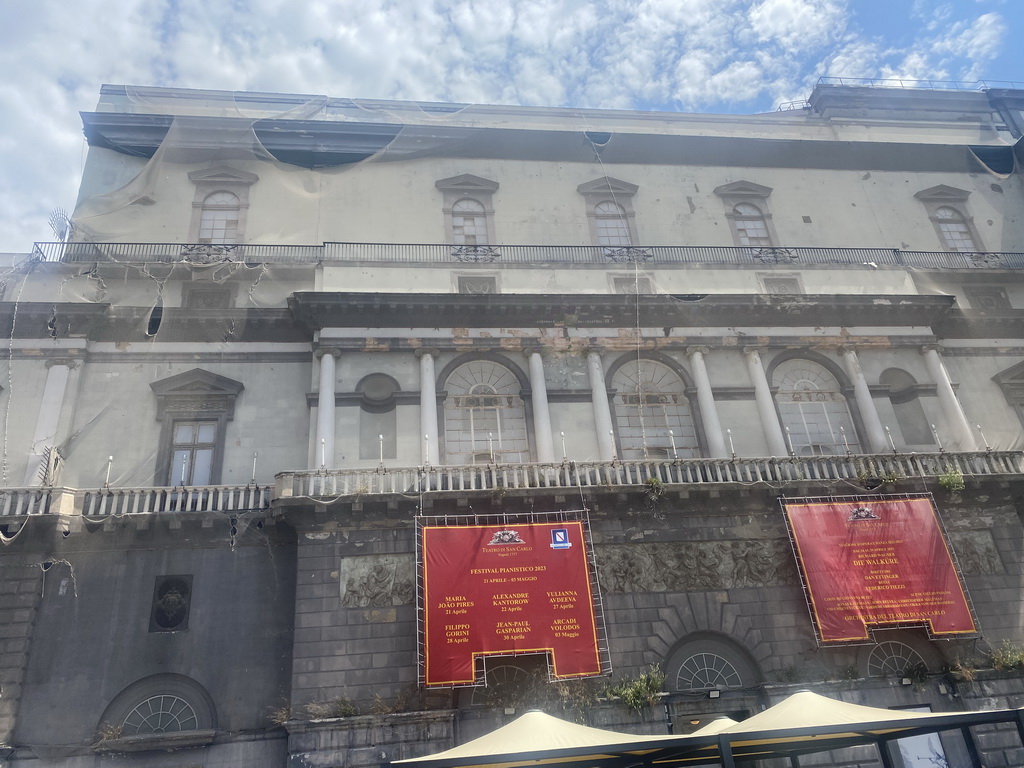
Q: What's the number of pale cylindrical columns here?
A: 8